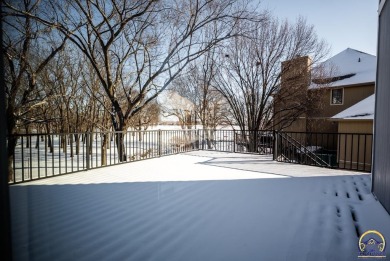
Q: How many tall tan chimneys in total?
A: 1